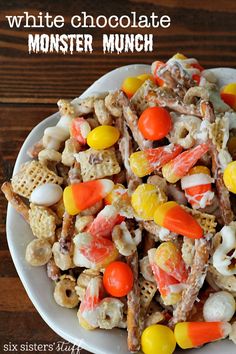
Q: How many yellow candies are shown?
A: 4